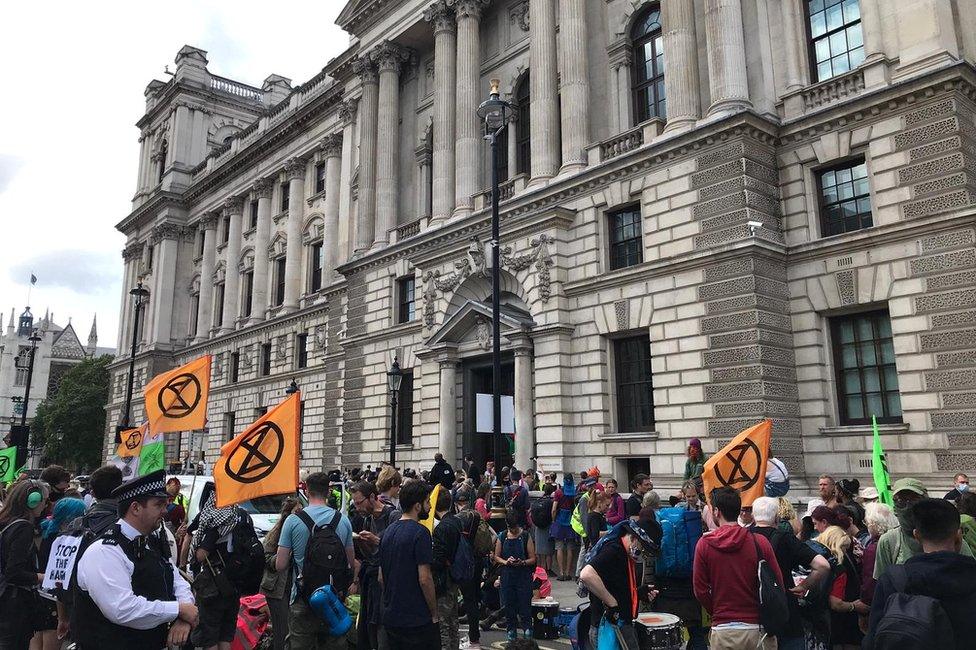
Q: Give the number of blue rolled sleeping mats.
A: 1